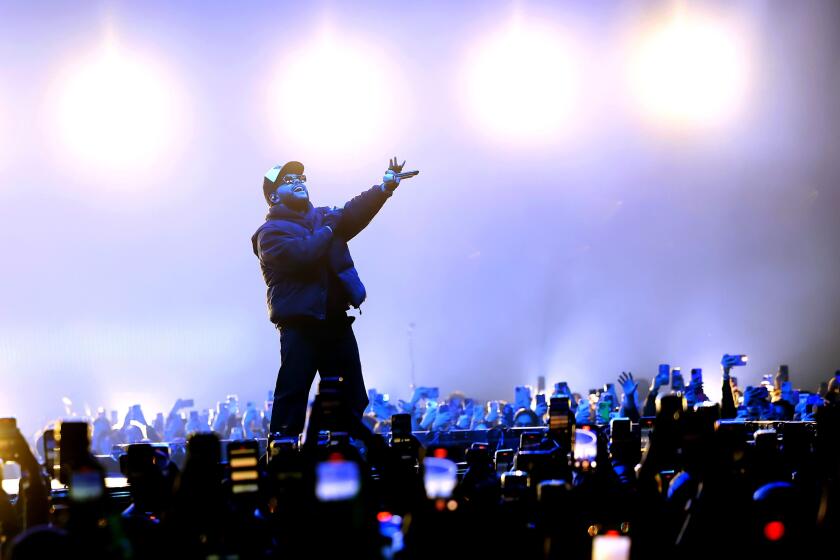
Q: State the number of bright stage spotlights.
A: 4